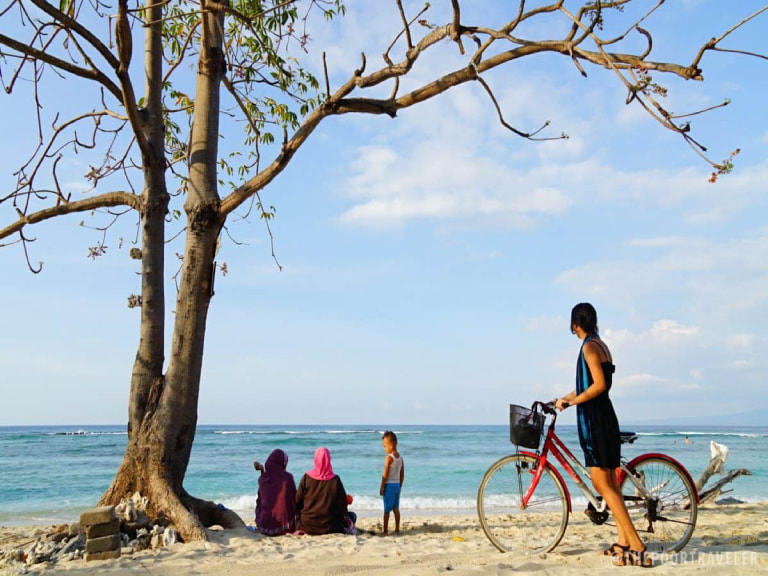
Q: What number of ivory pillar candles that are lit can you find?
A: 0